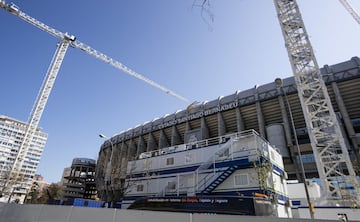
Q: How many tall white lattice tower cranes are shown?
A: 2